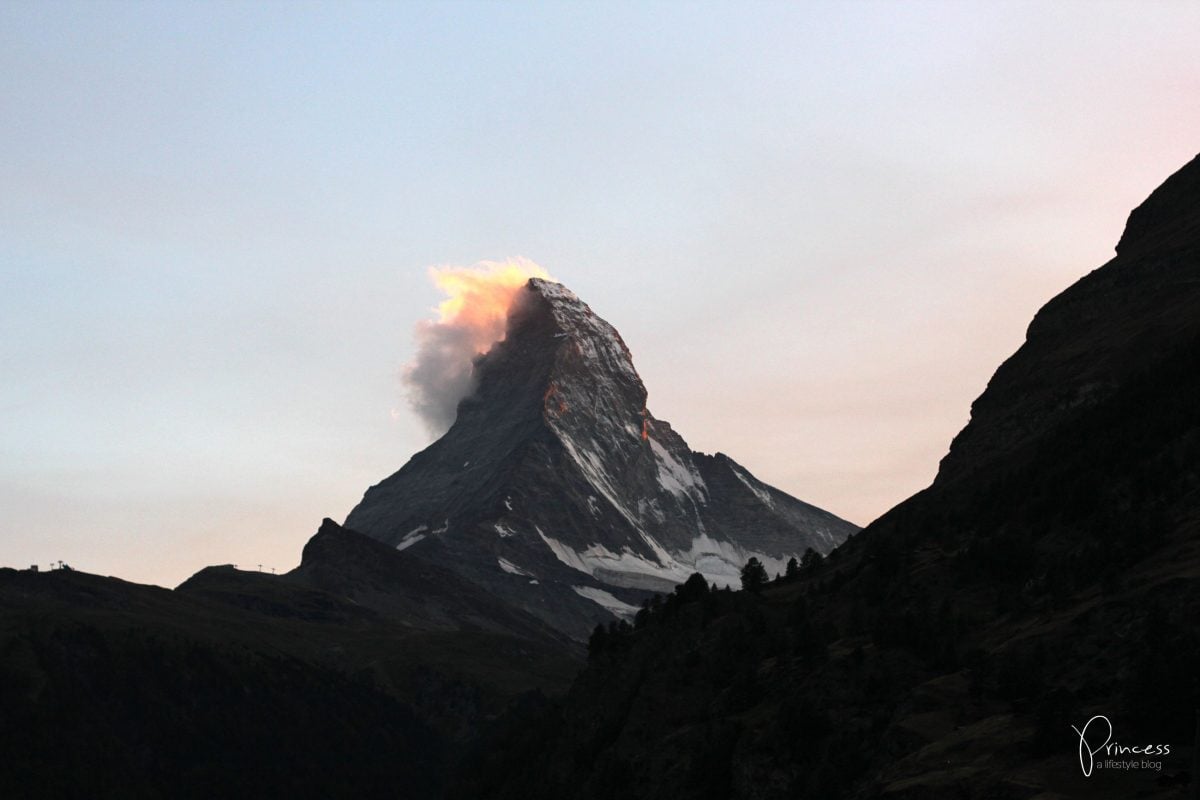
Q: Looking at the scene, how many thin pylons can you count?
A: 5